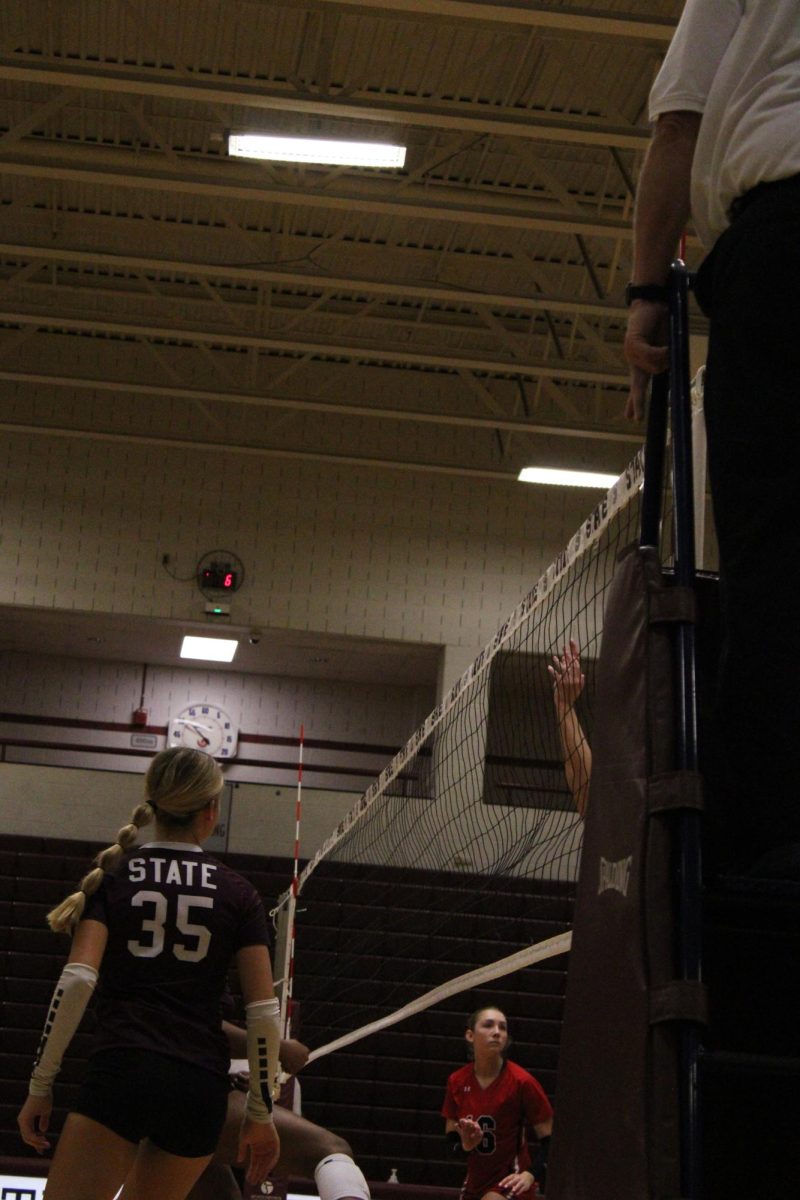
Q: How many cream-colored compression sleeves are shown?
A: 2